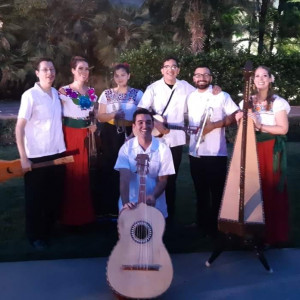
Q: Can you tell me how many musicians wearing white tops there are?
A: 7